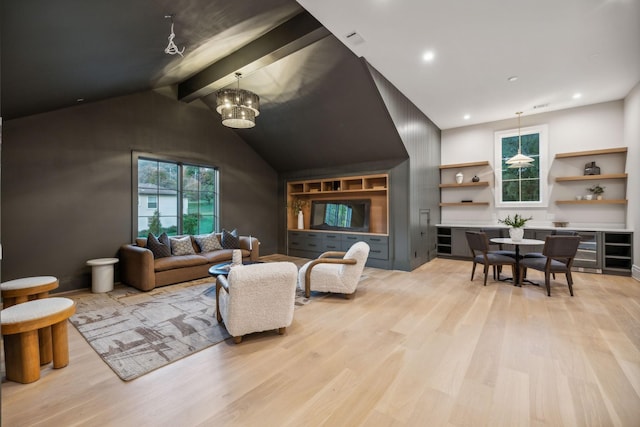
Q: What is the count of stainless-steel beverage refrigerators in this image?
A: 1